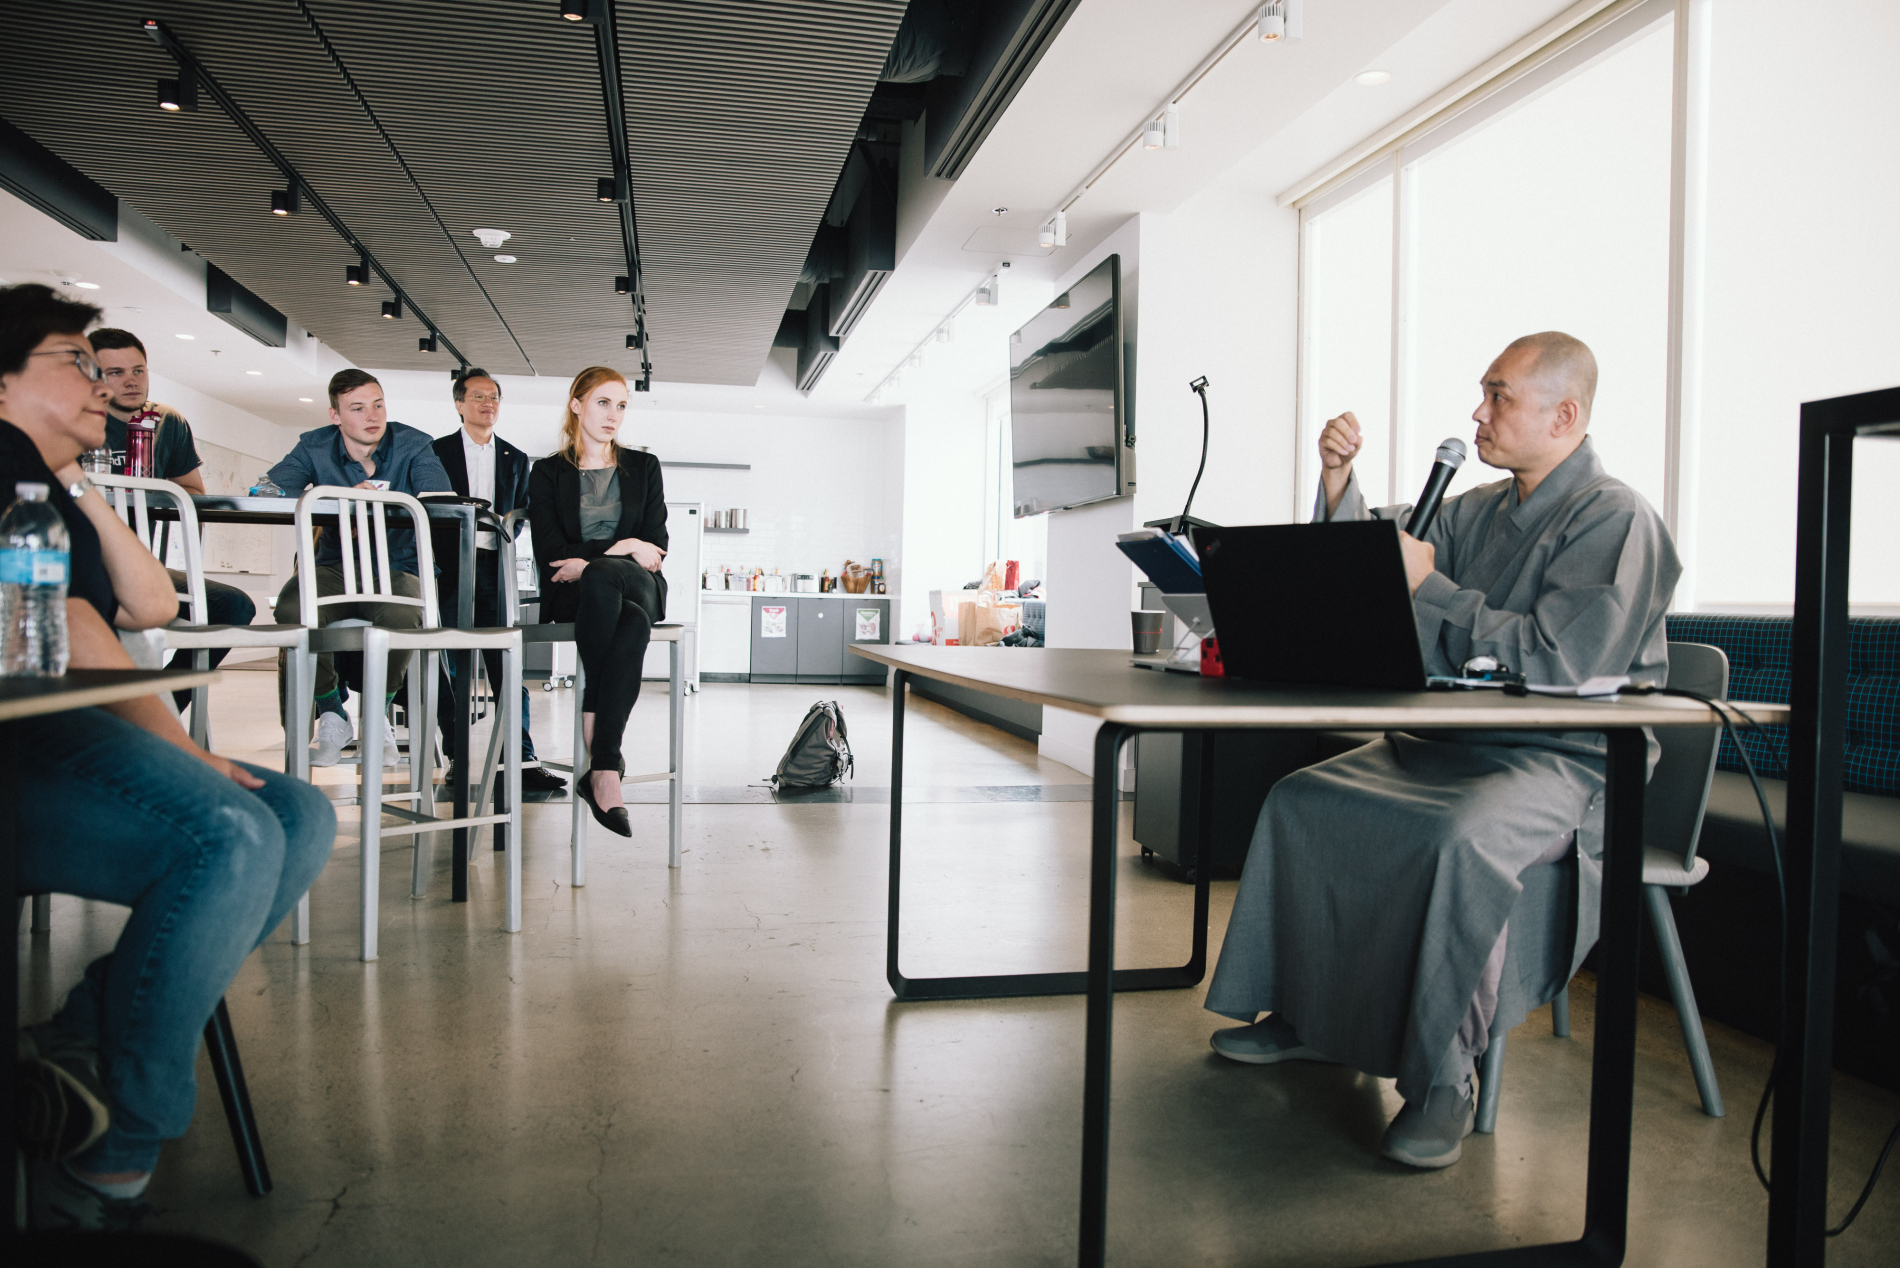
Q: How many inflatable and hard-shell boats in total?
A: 0